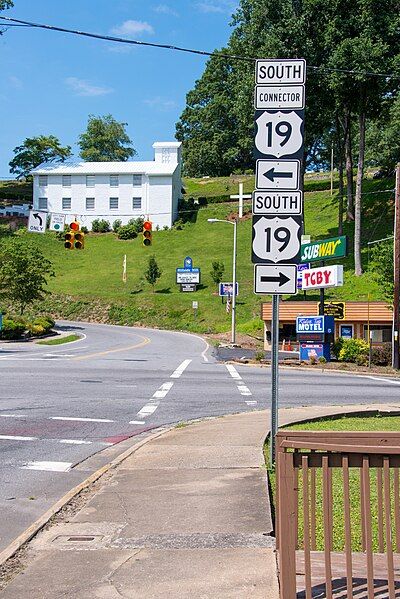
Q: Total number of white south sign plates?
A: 2